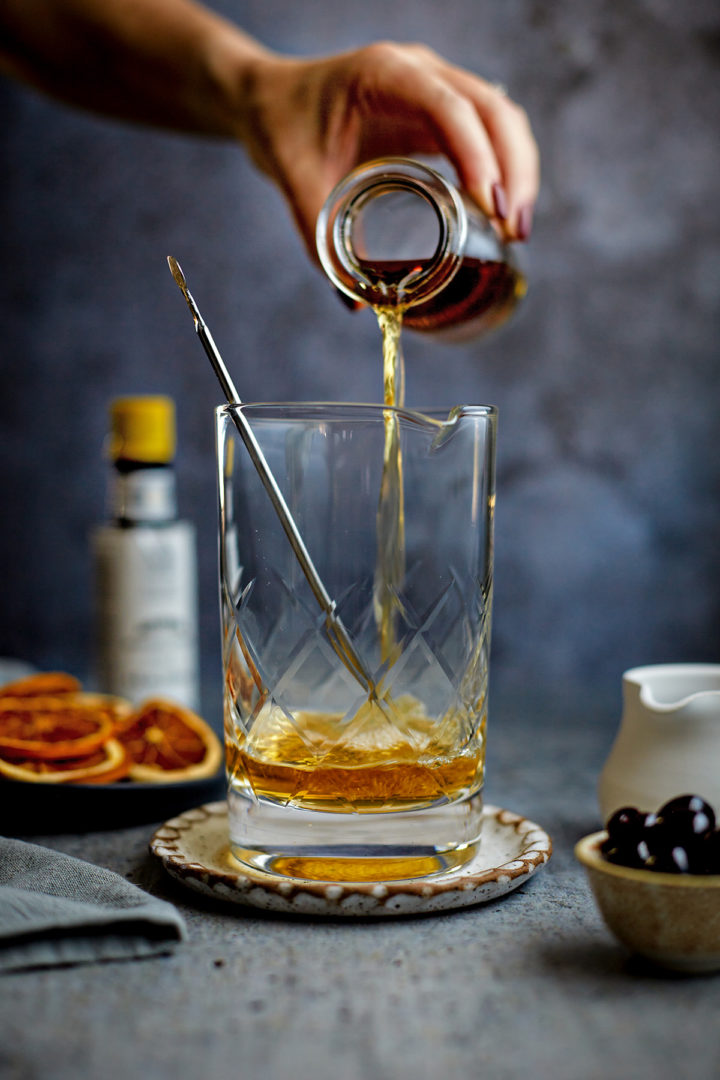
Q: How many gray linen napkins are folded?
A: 1